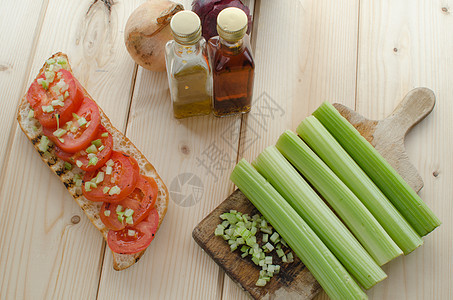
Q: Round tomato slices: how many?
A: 6